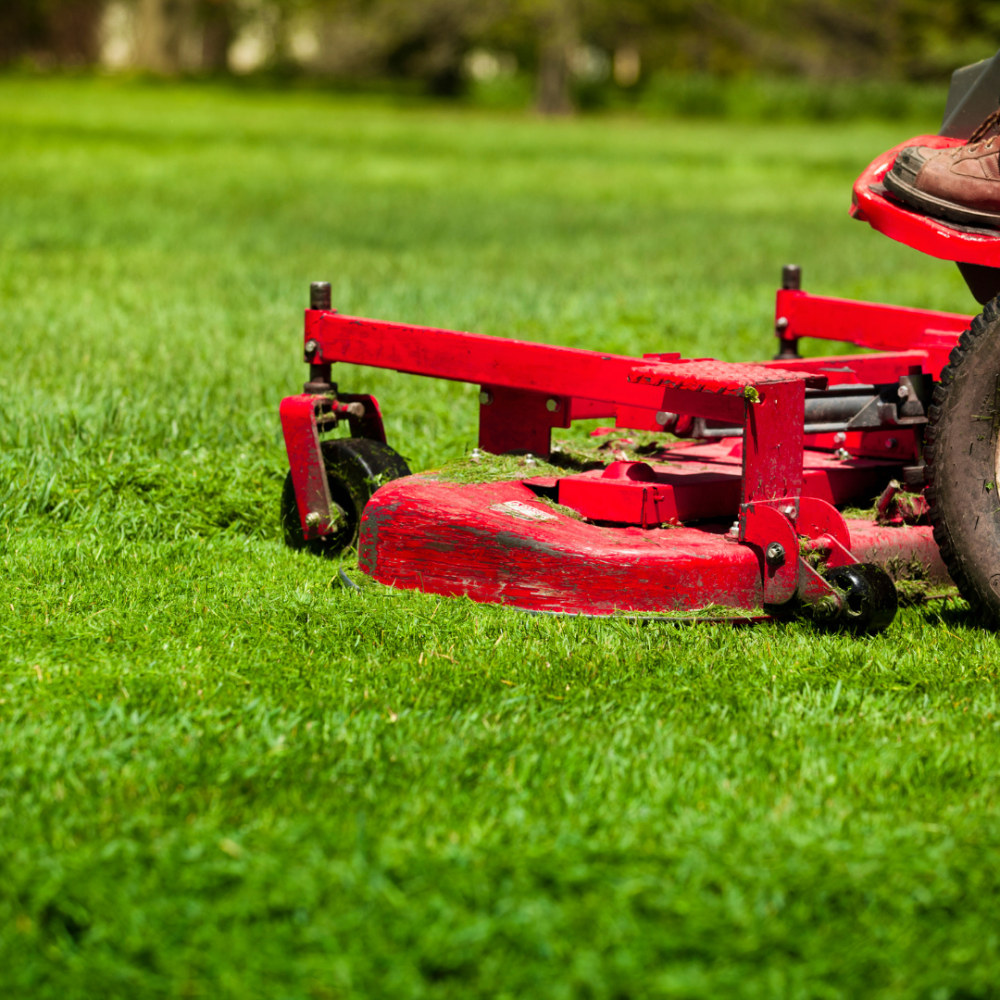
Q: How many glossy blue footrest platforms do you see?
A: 0